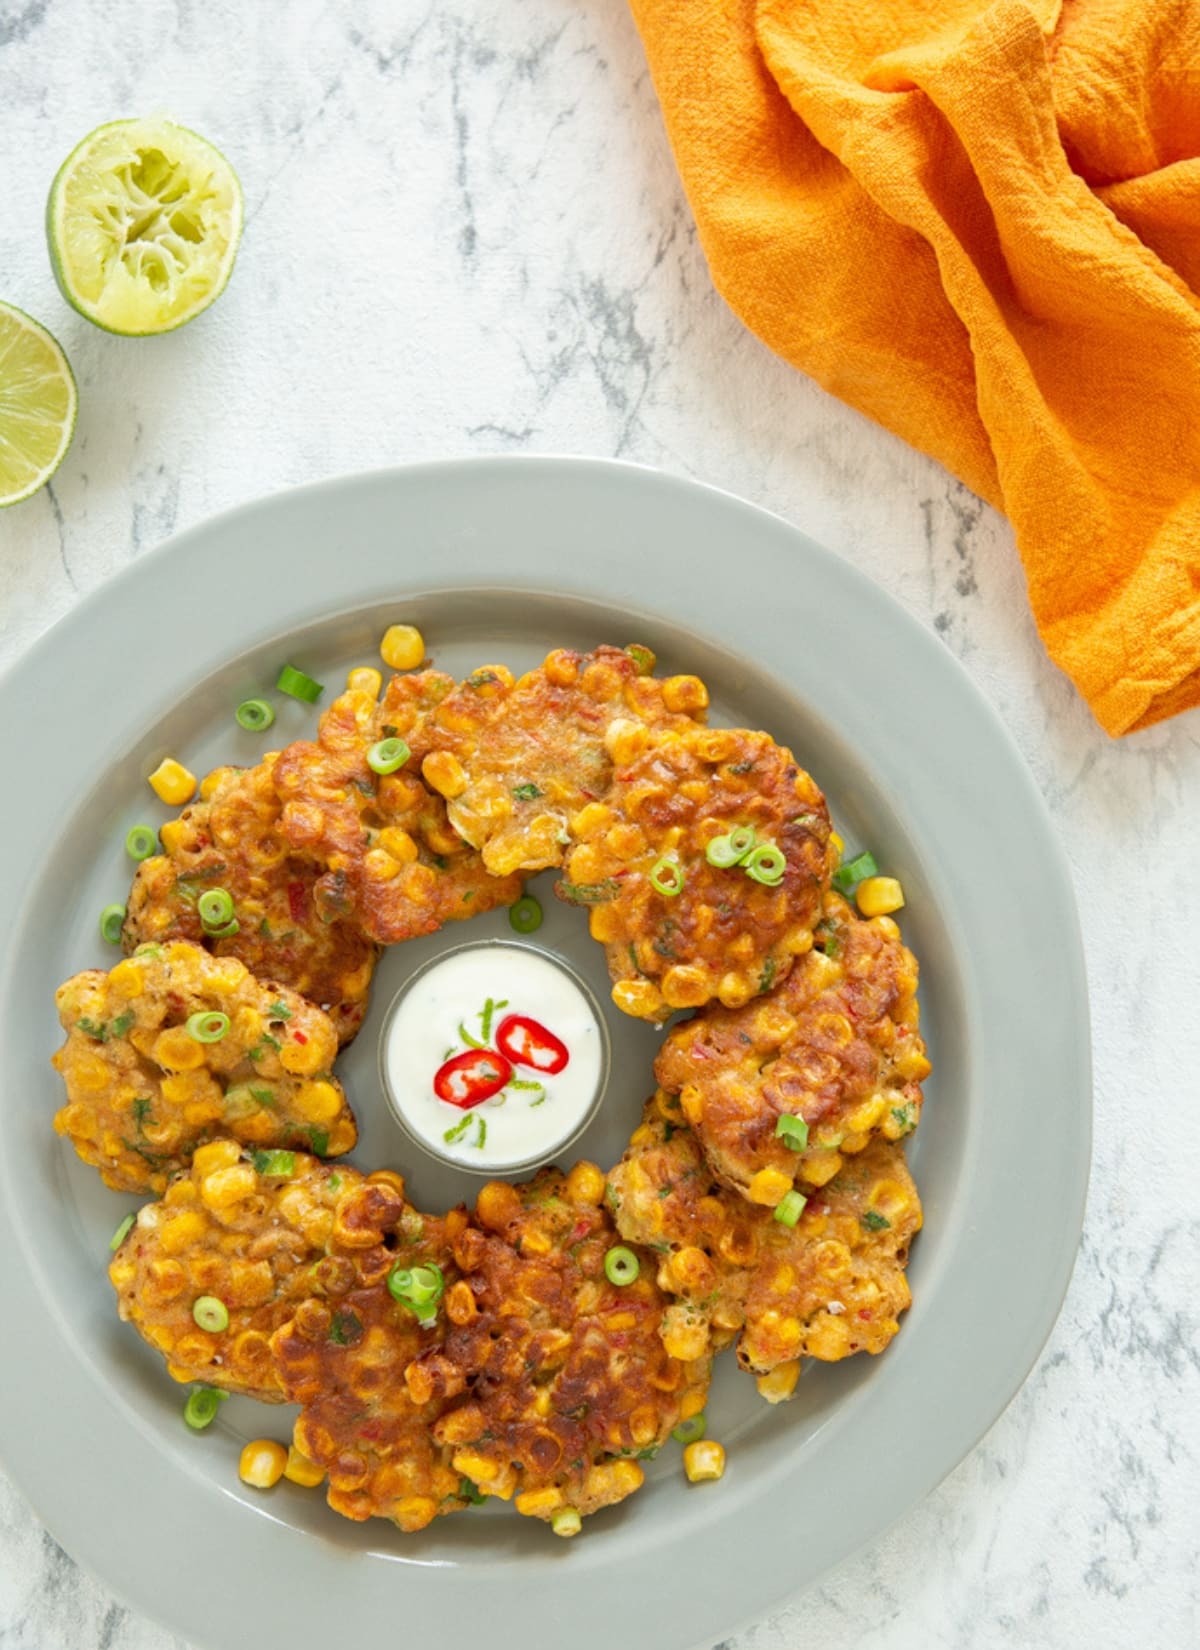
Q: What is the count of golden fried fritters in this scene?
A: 10